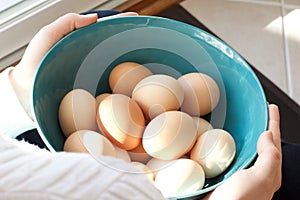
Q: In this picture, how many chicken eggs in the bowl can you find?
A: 15